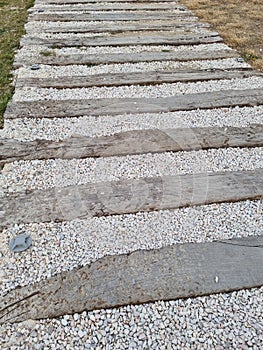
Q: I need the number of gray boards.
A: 11